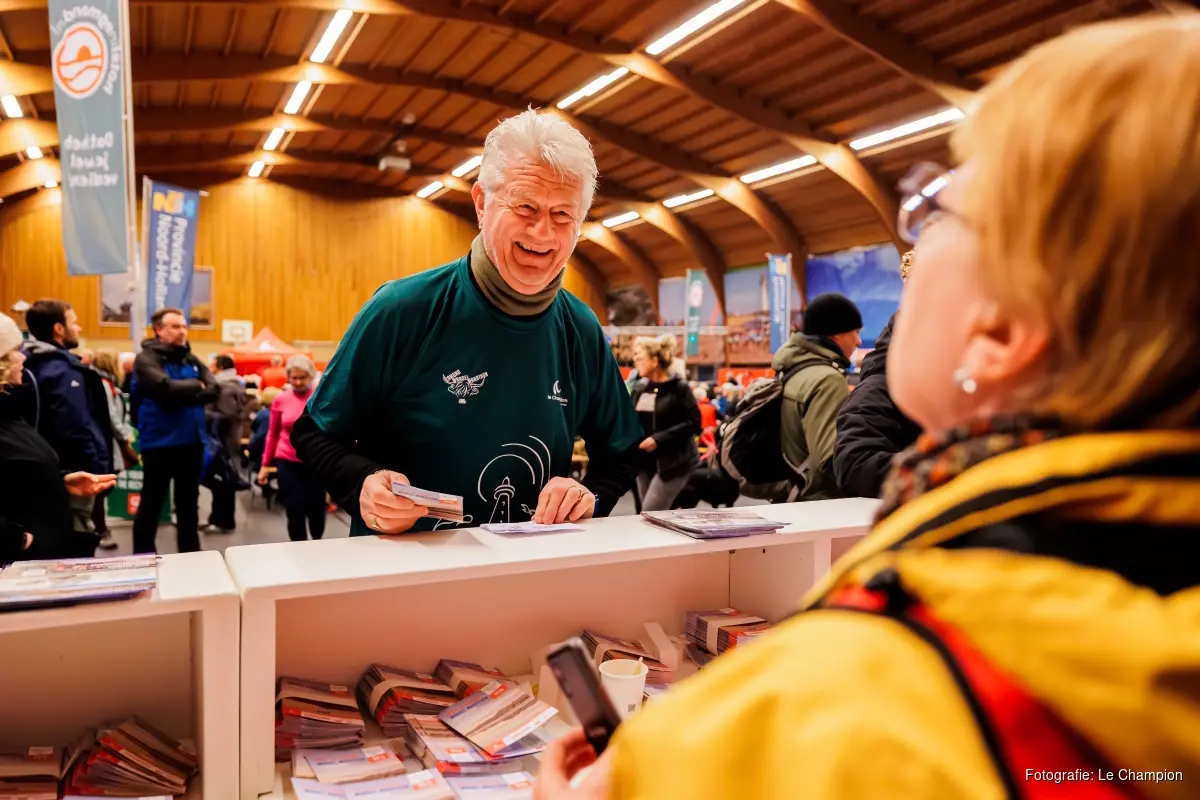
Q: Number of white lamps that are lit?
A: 15